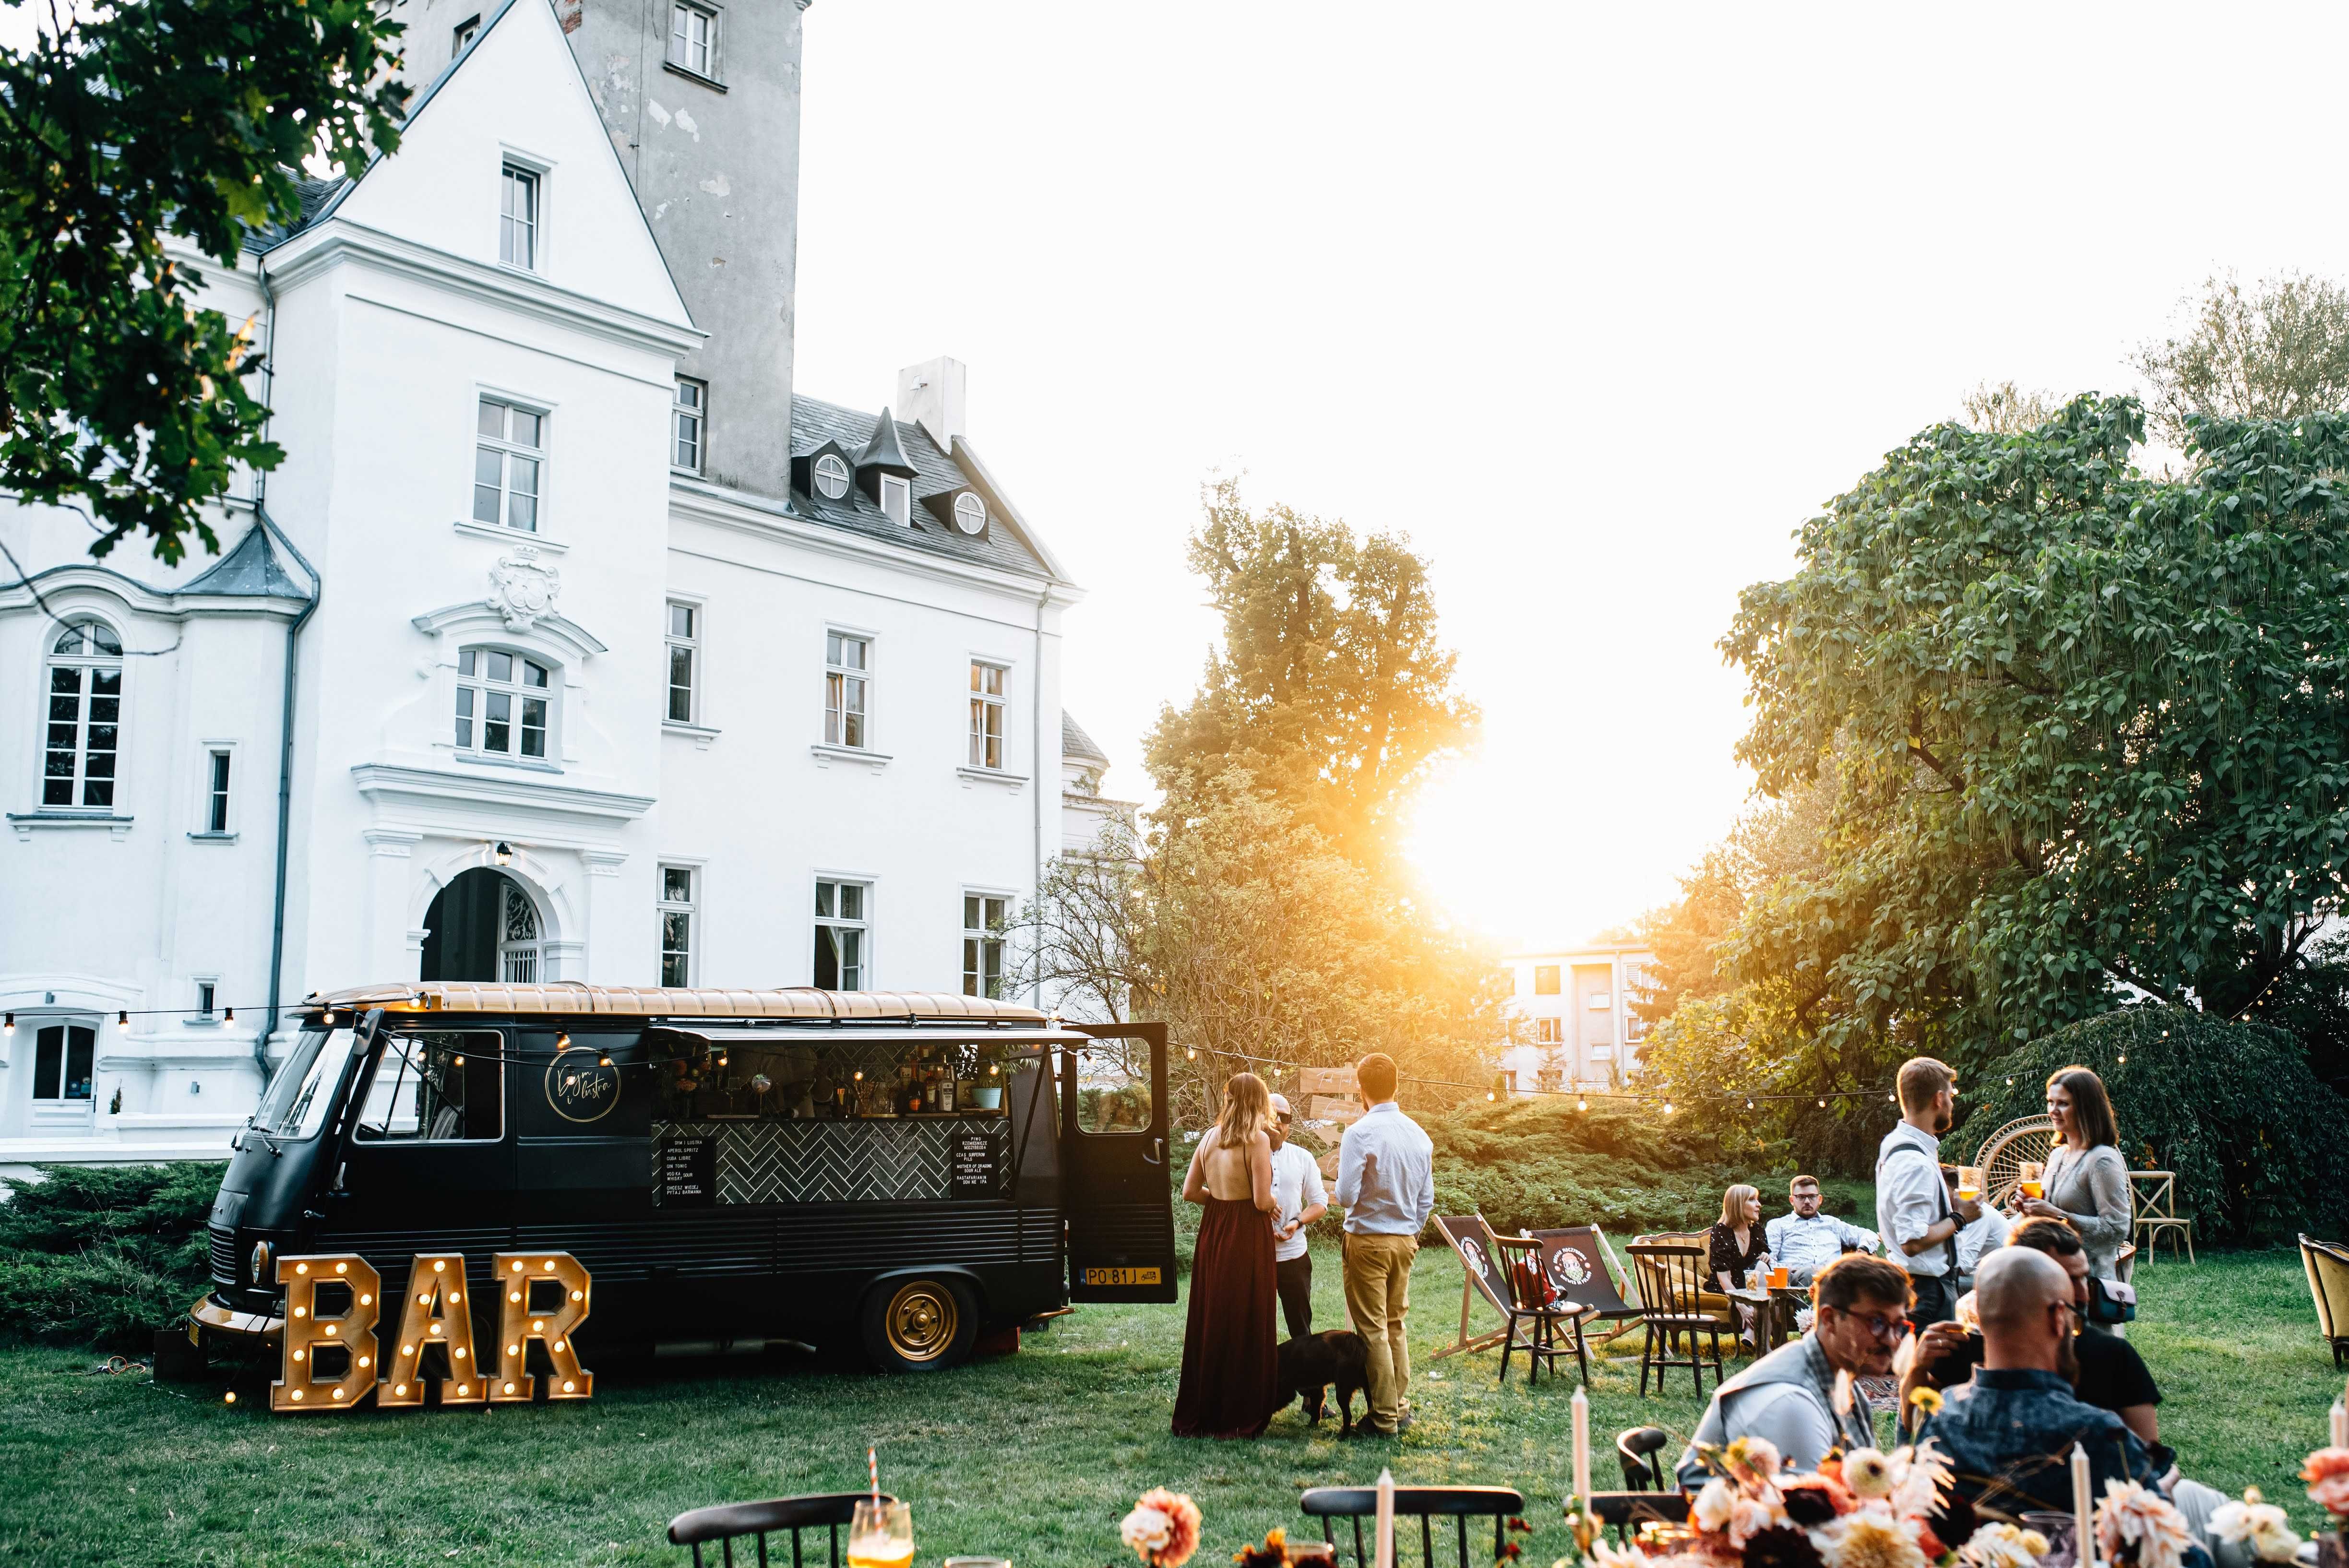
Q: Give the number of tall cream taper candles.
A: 4